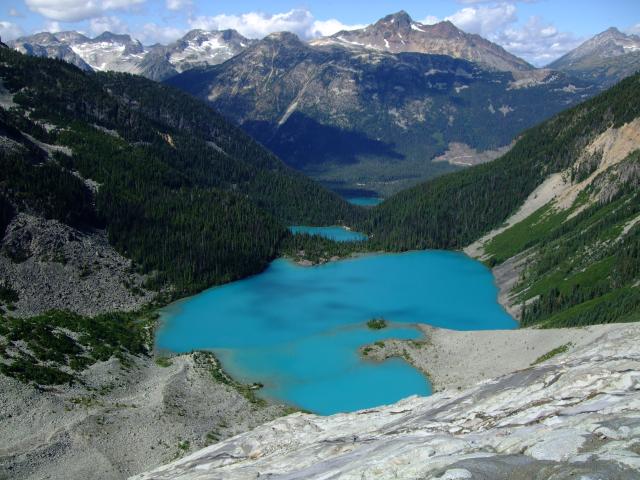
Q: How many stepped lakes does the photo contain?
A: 3